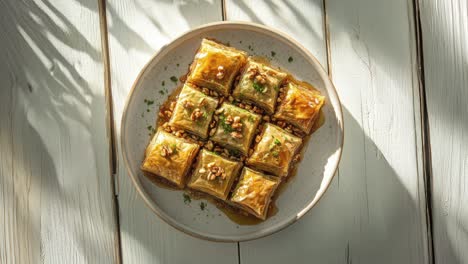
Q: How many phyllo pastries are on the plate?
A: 9